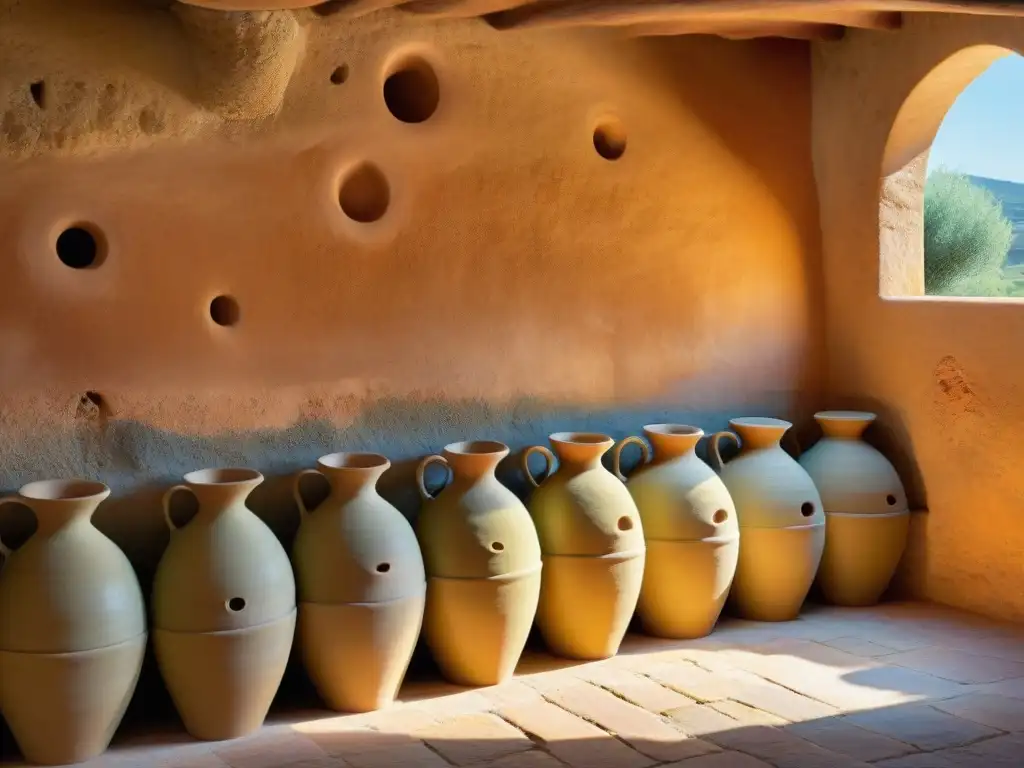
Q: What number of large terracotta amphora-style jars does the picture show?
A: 8